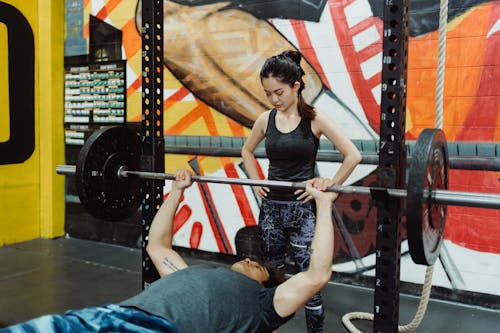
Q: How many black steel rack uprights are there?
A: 2